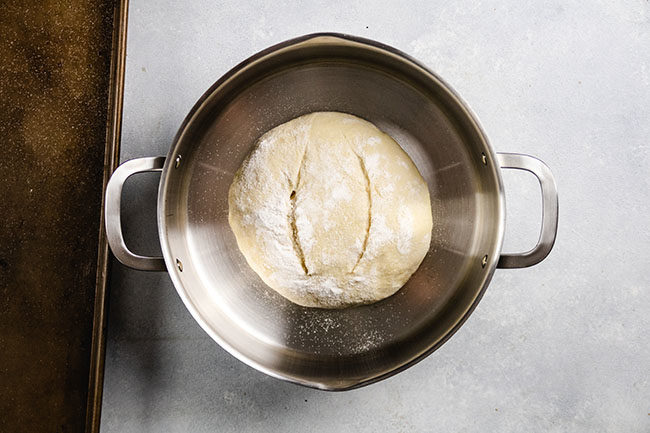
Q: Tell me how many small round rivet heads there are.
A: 4